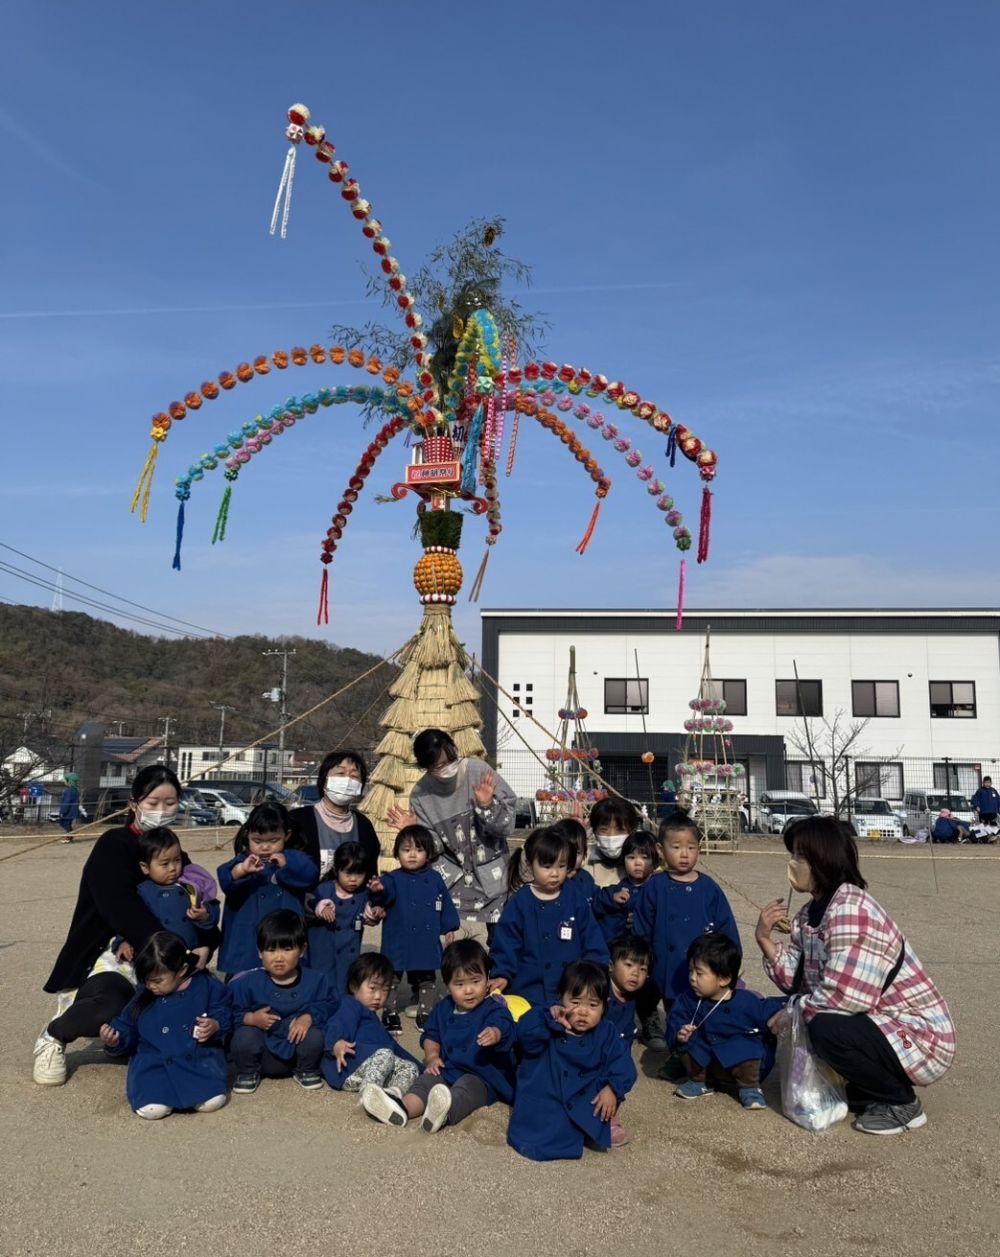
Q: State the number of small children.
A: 15